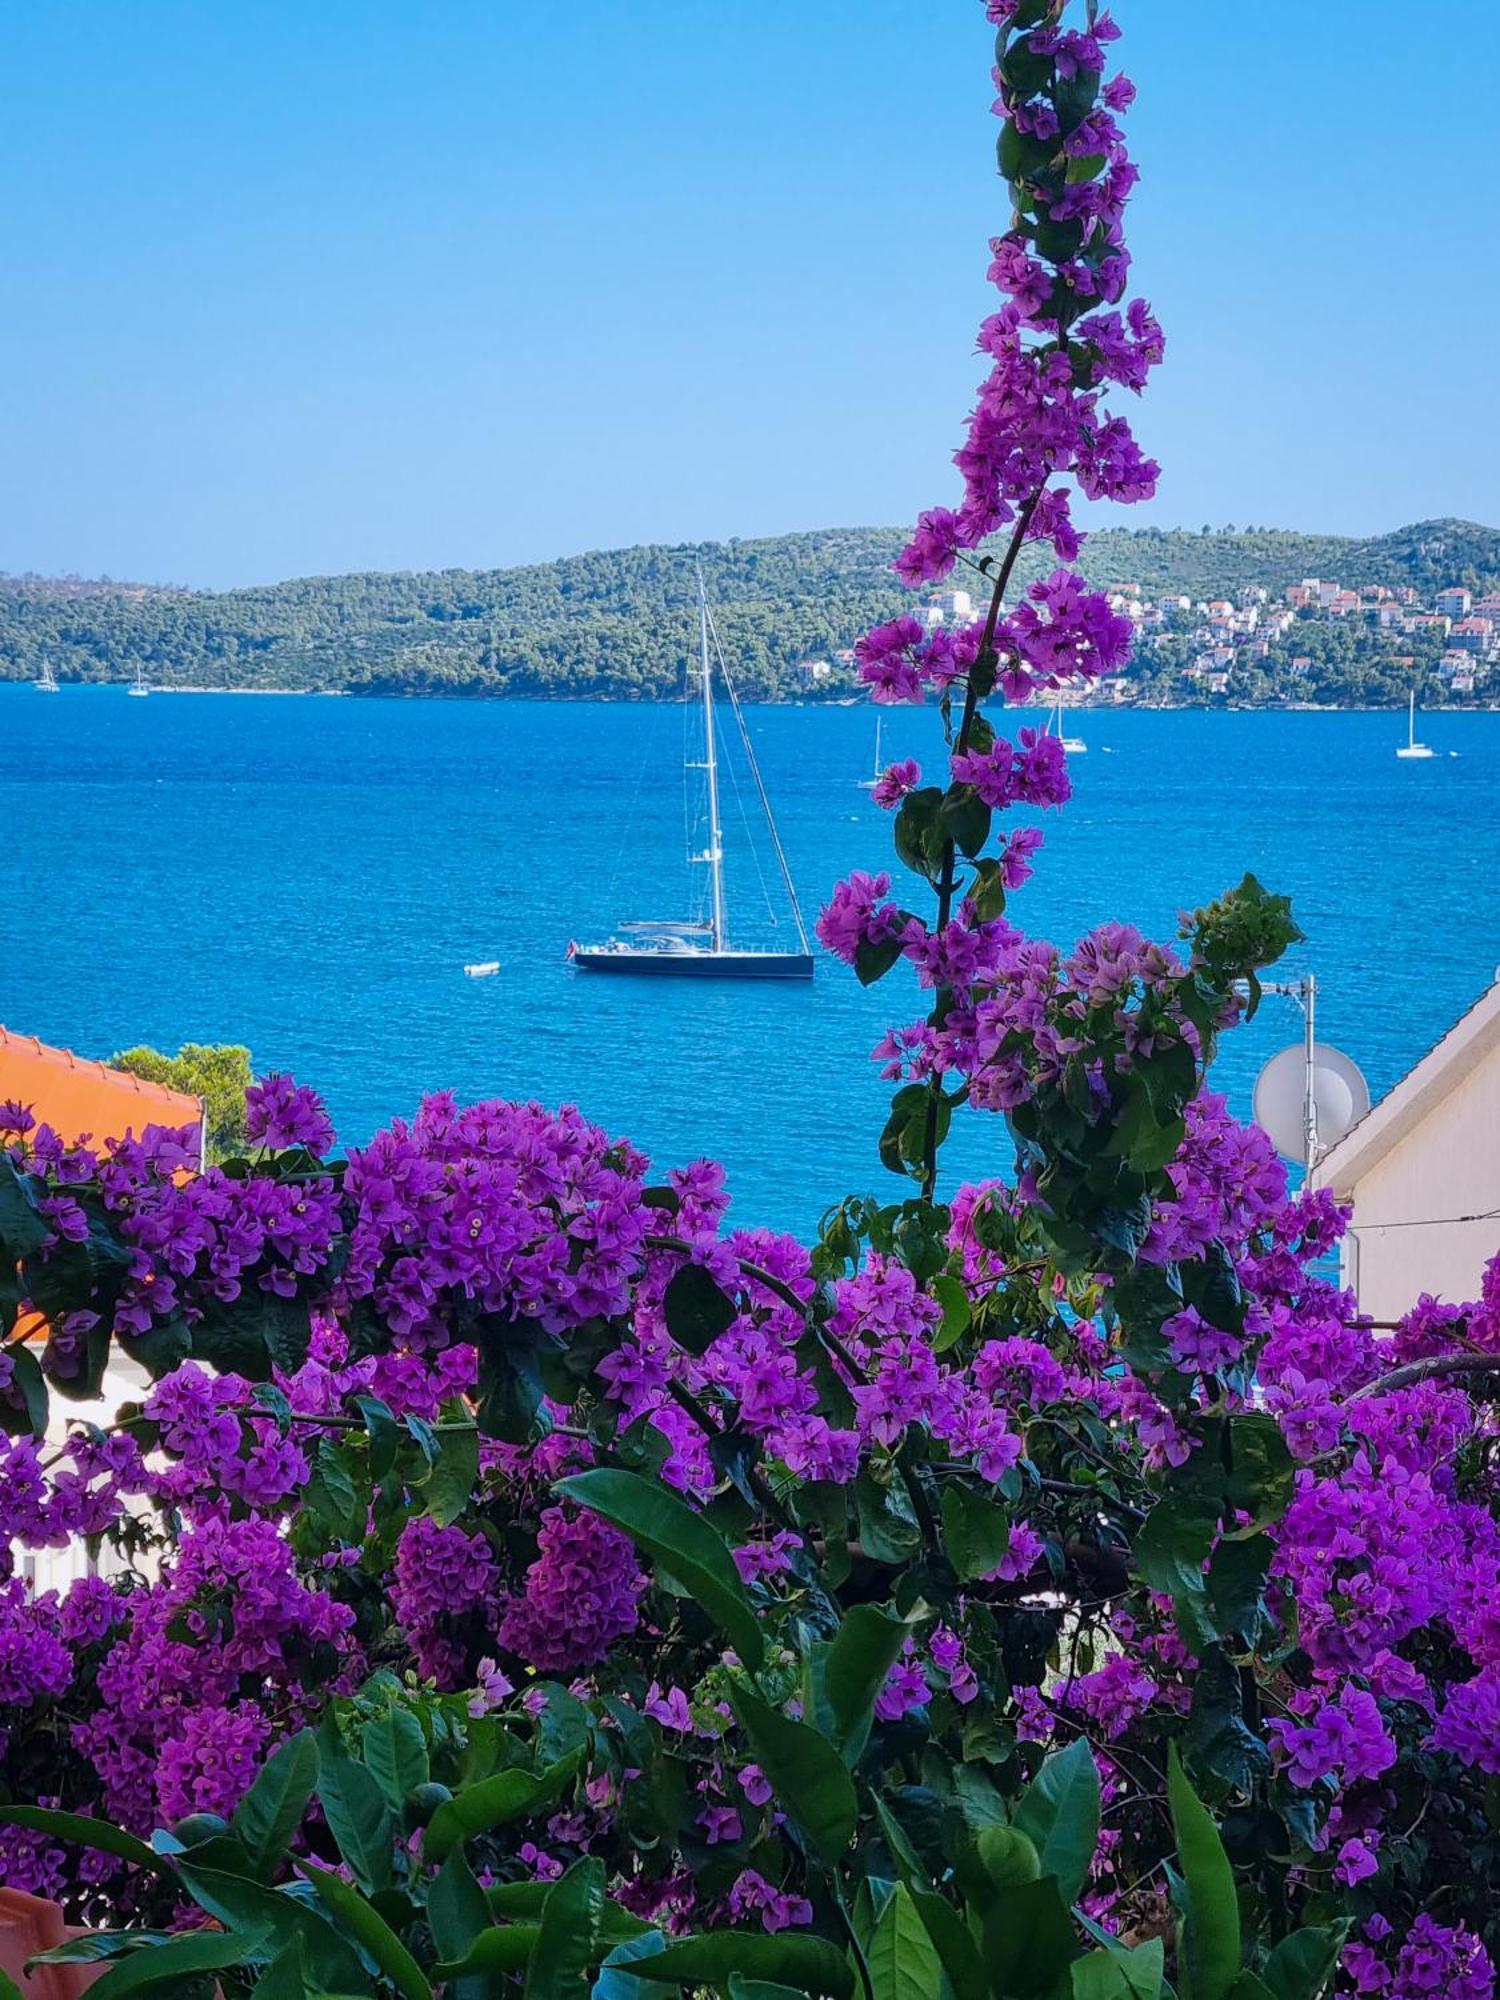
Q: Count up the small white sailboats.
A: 5